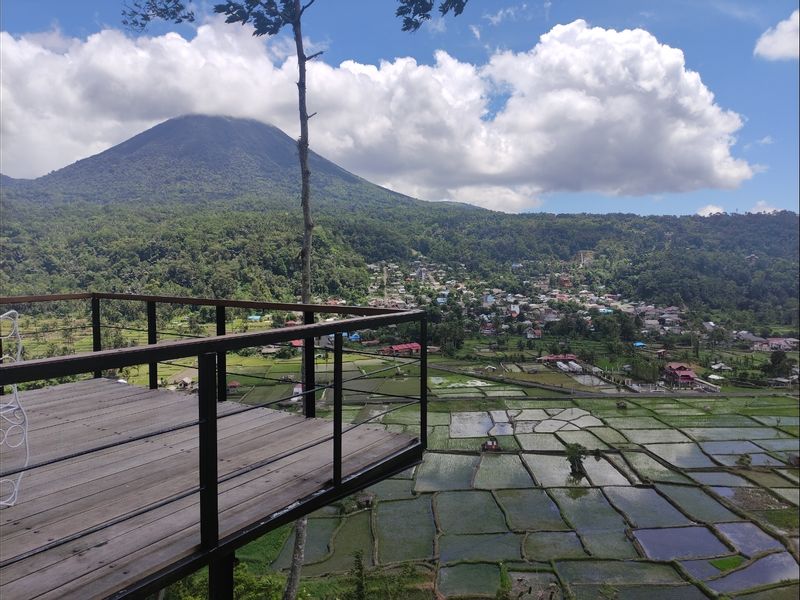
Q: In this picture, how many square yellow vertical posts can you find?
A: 0